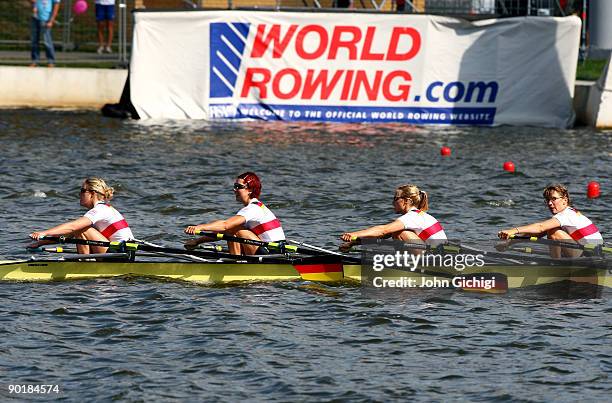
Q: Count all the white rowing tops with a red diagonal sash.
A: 4